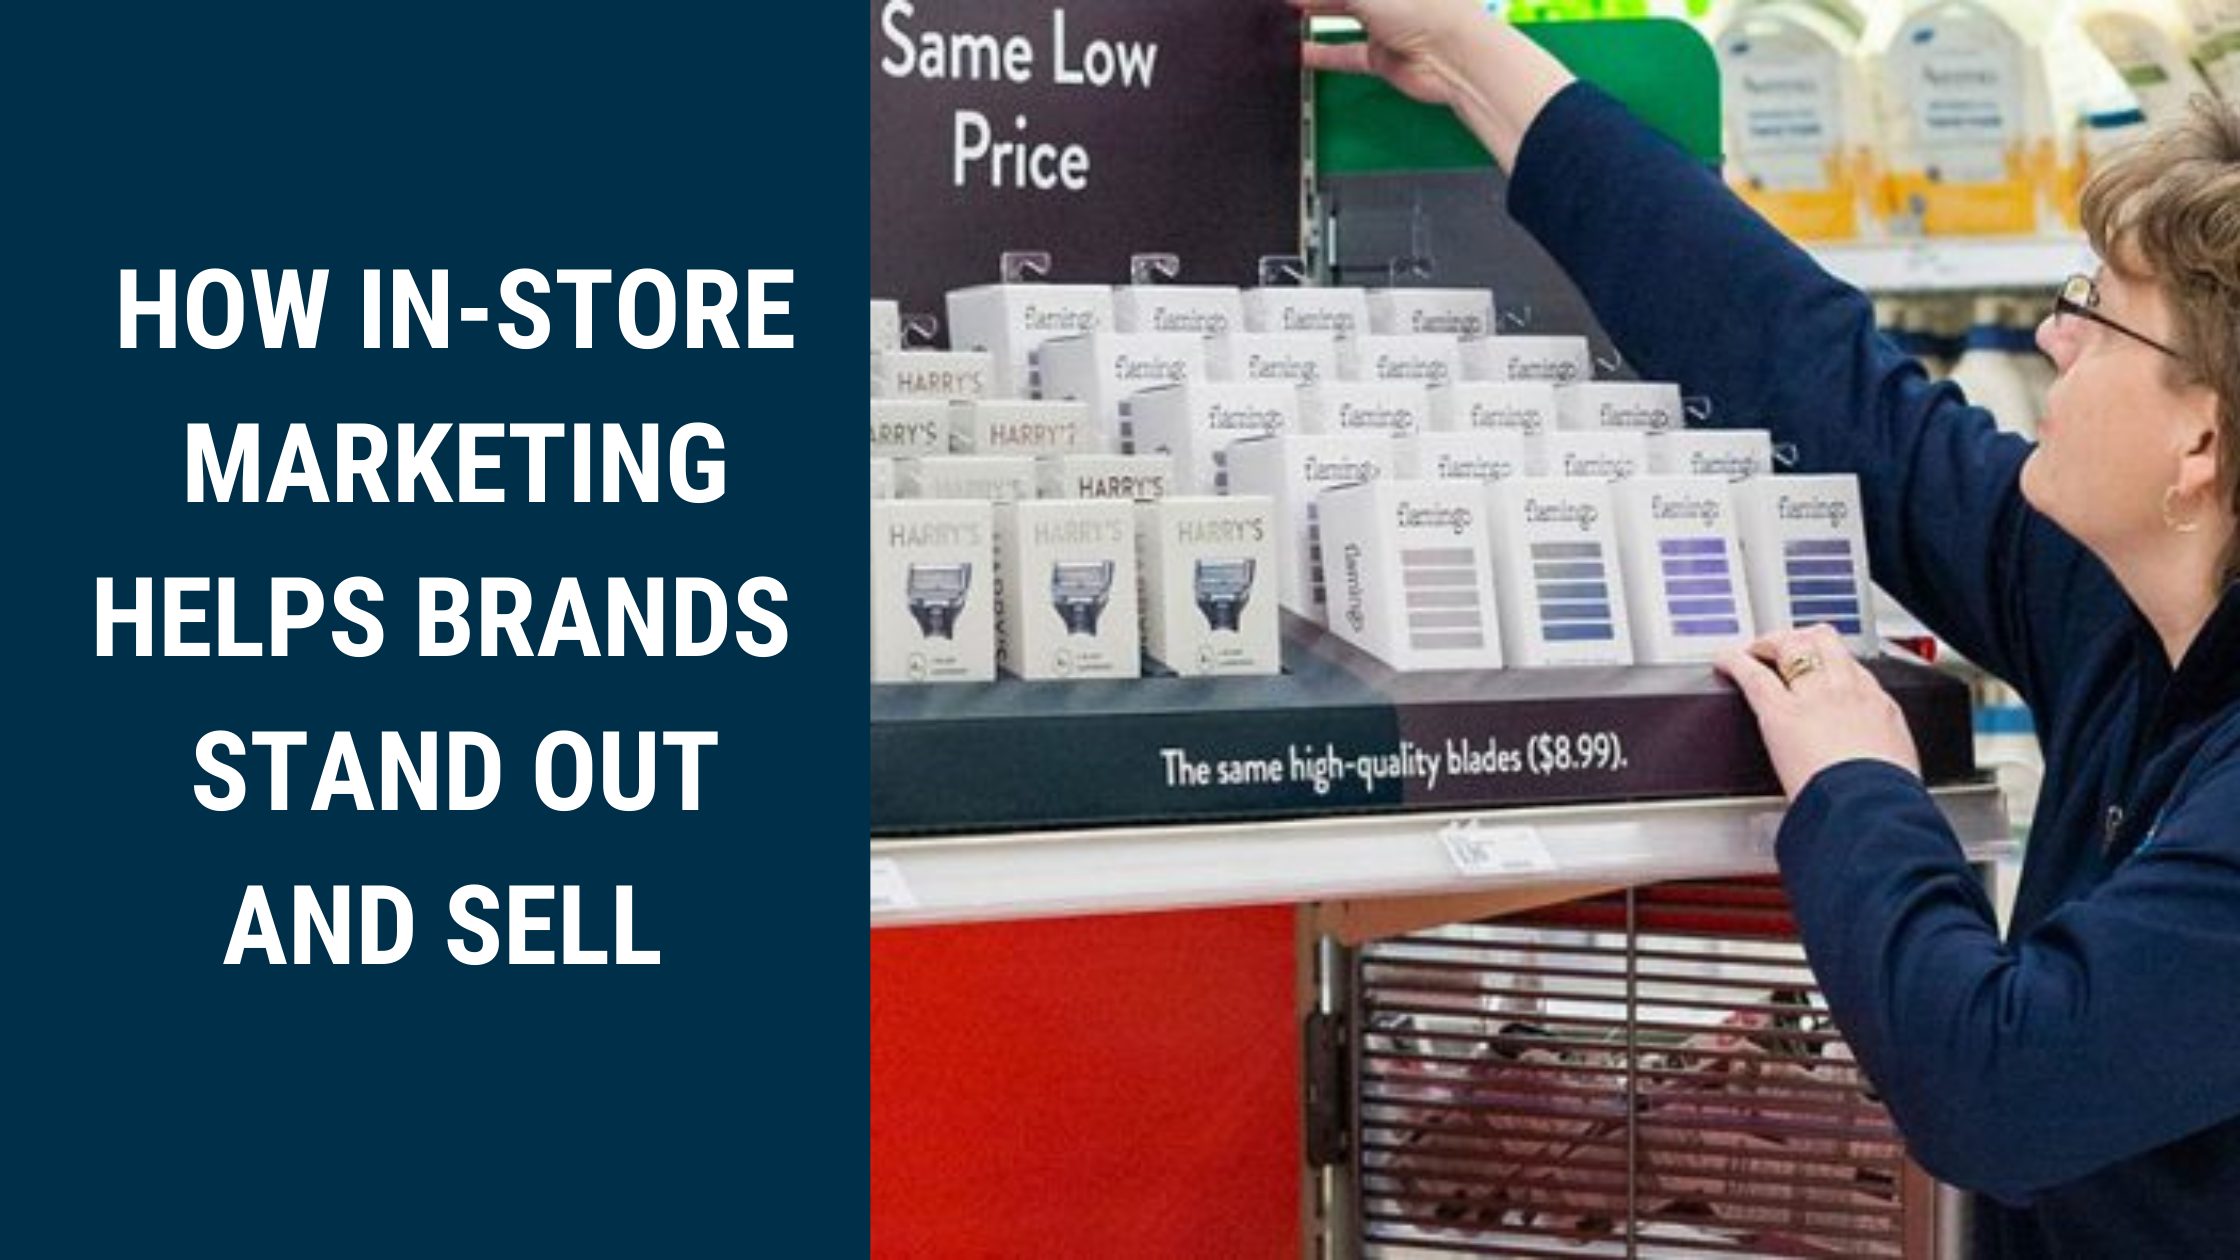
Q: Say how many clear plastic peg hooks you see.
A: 9